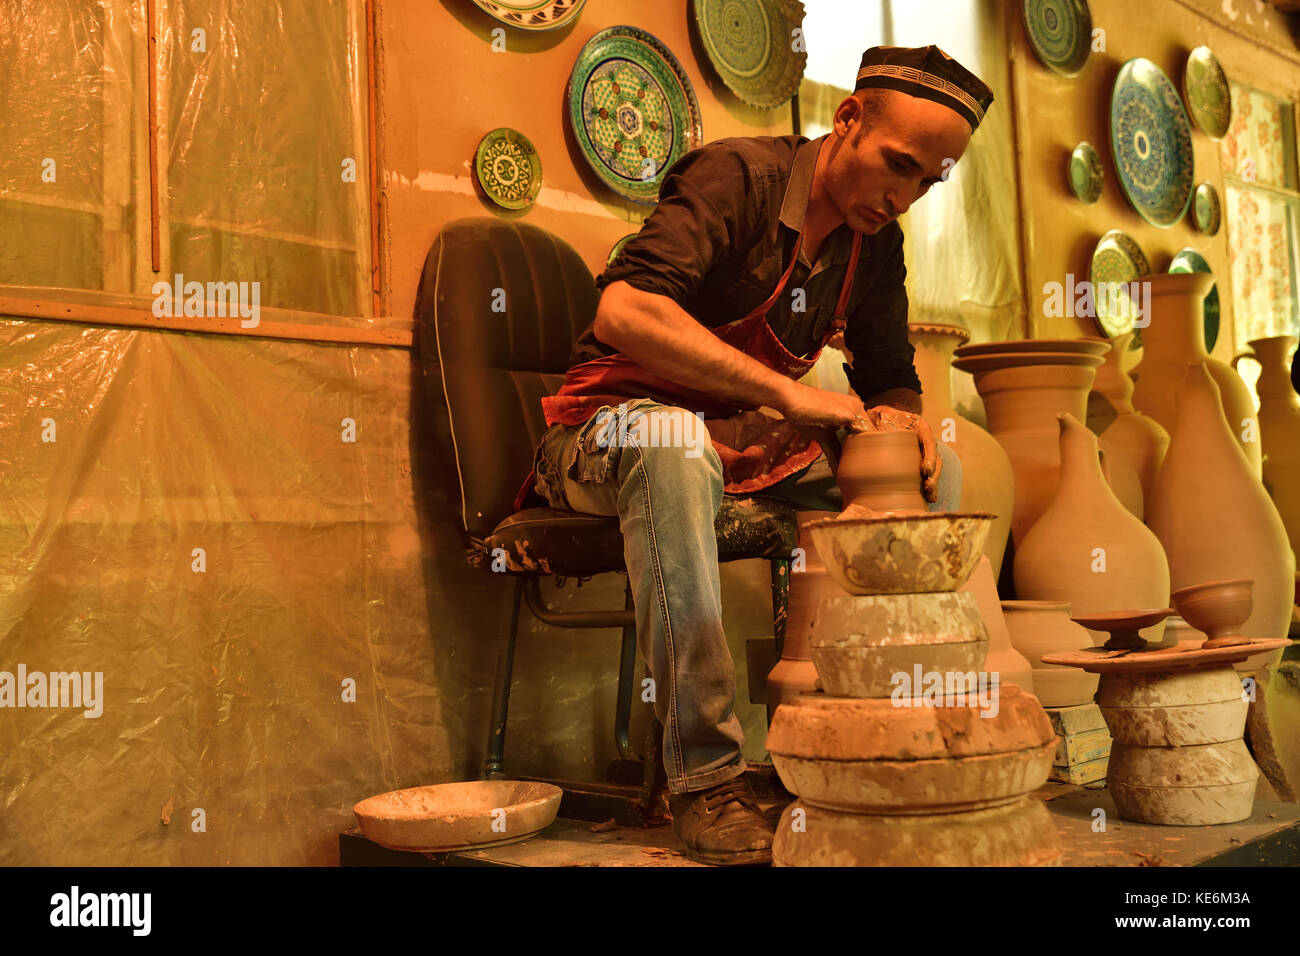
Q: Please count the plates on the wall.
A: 12